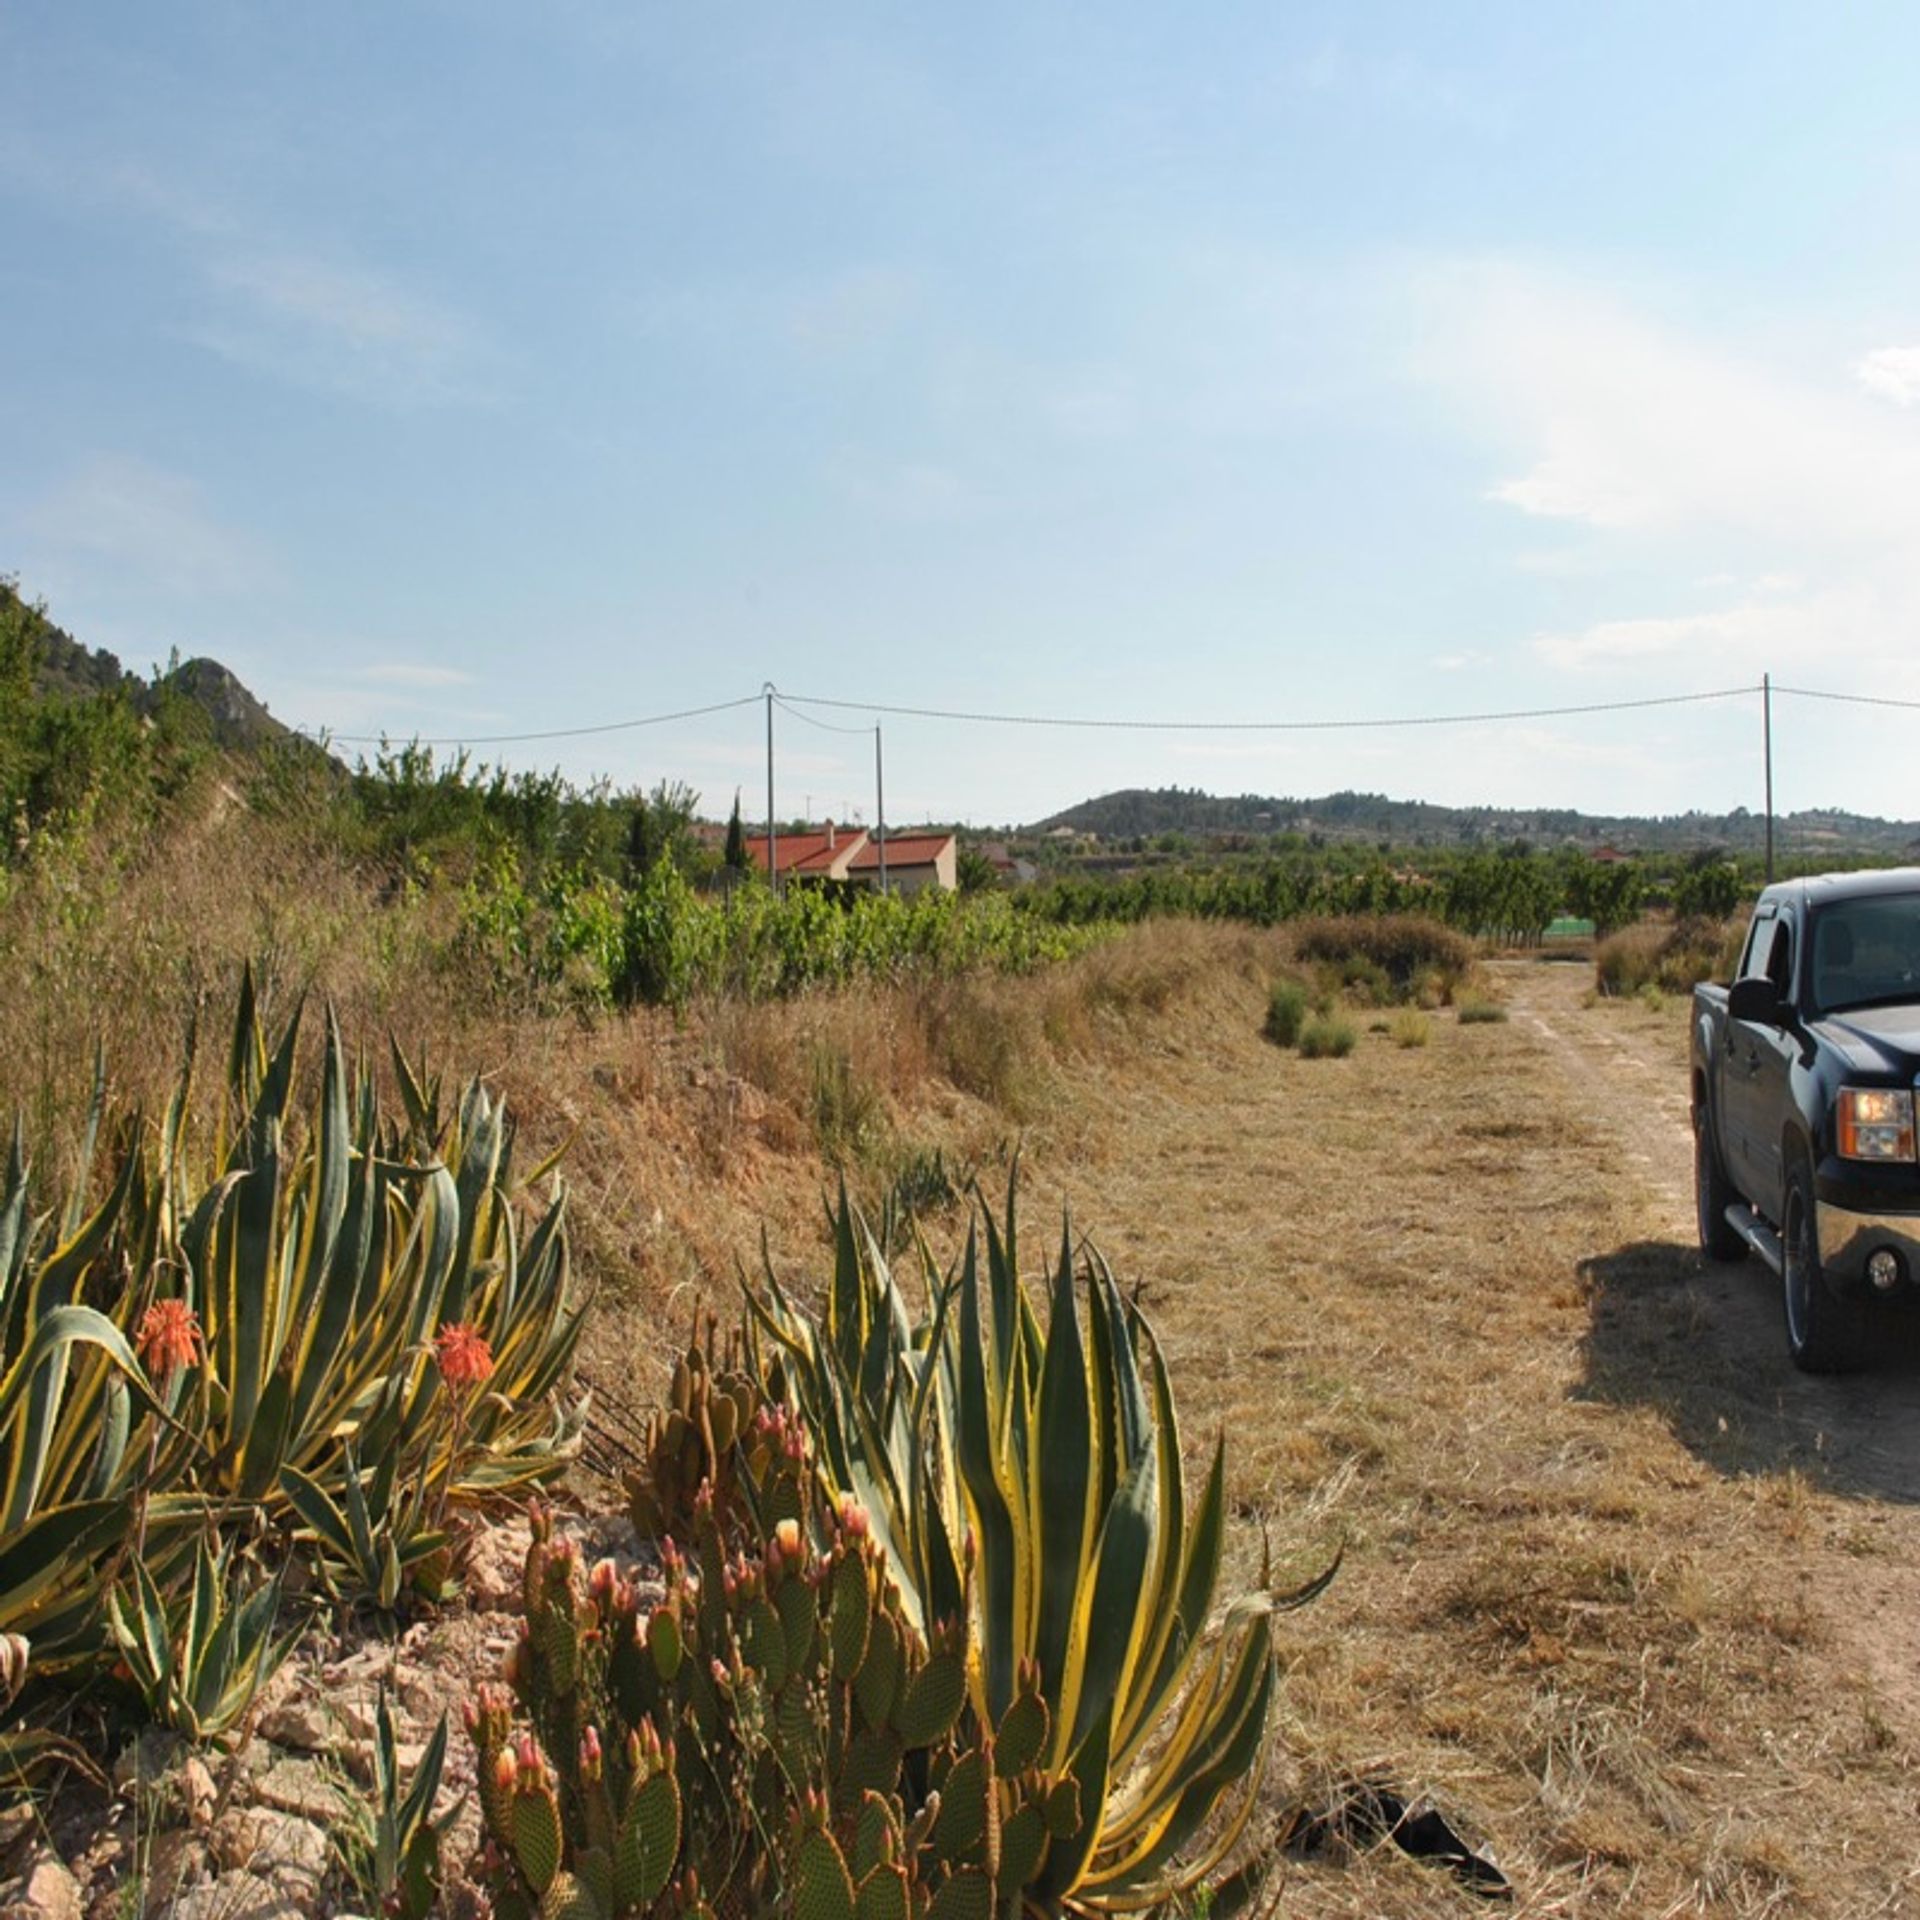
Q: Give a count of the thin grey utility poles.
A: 3